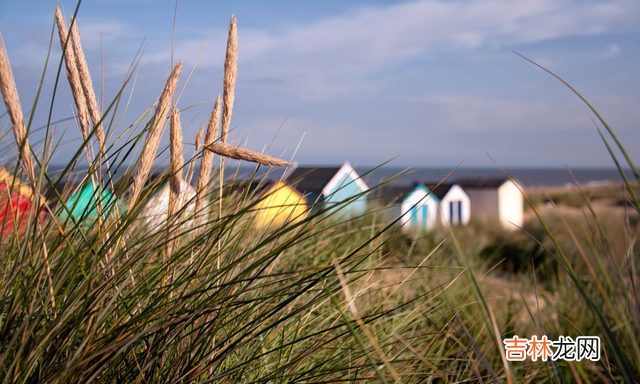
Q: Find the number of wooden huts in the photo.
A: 8